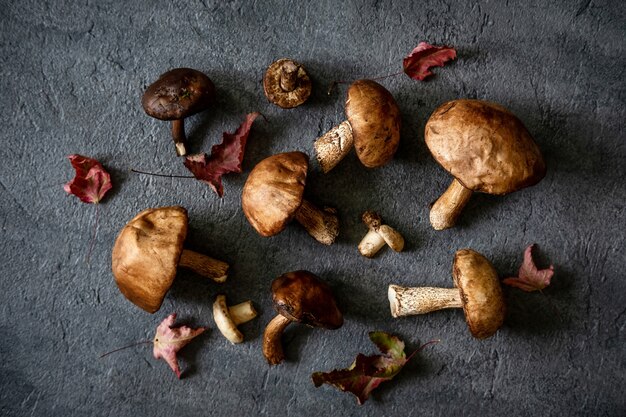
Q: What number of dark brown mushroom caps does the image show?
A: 2